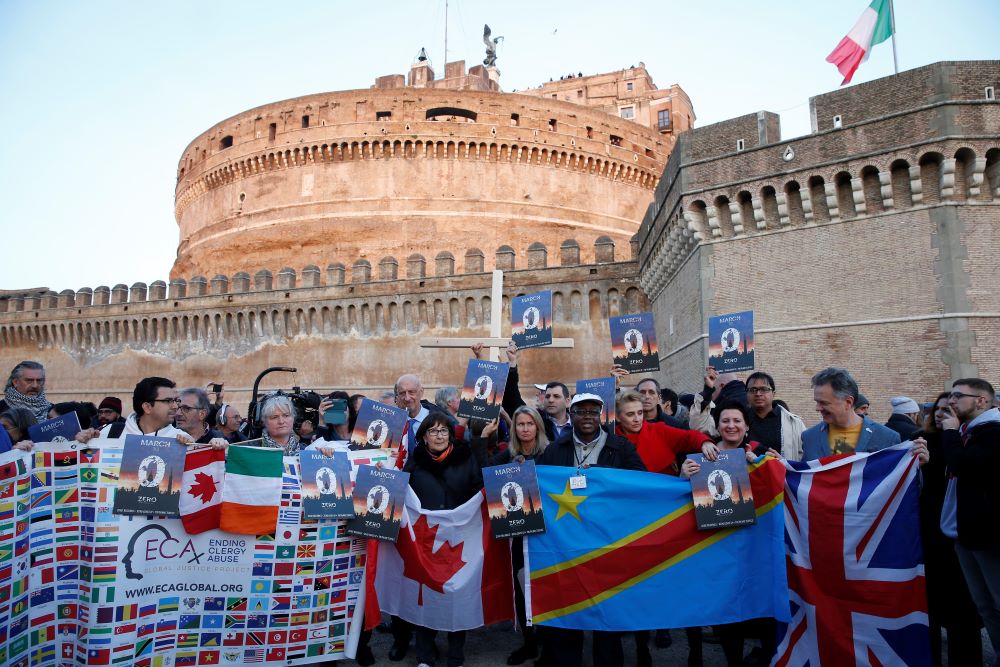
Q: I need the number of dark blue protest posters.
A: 12